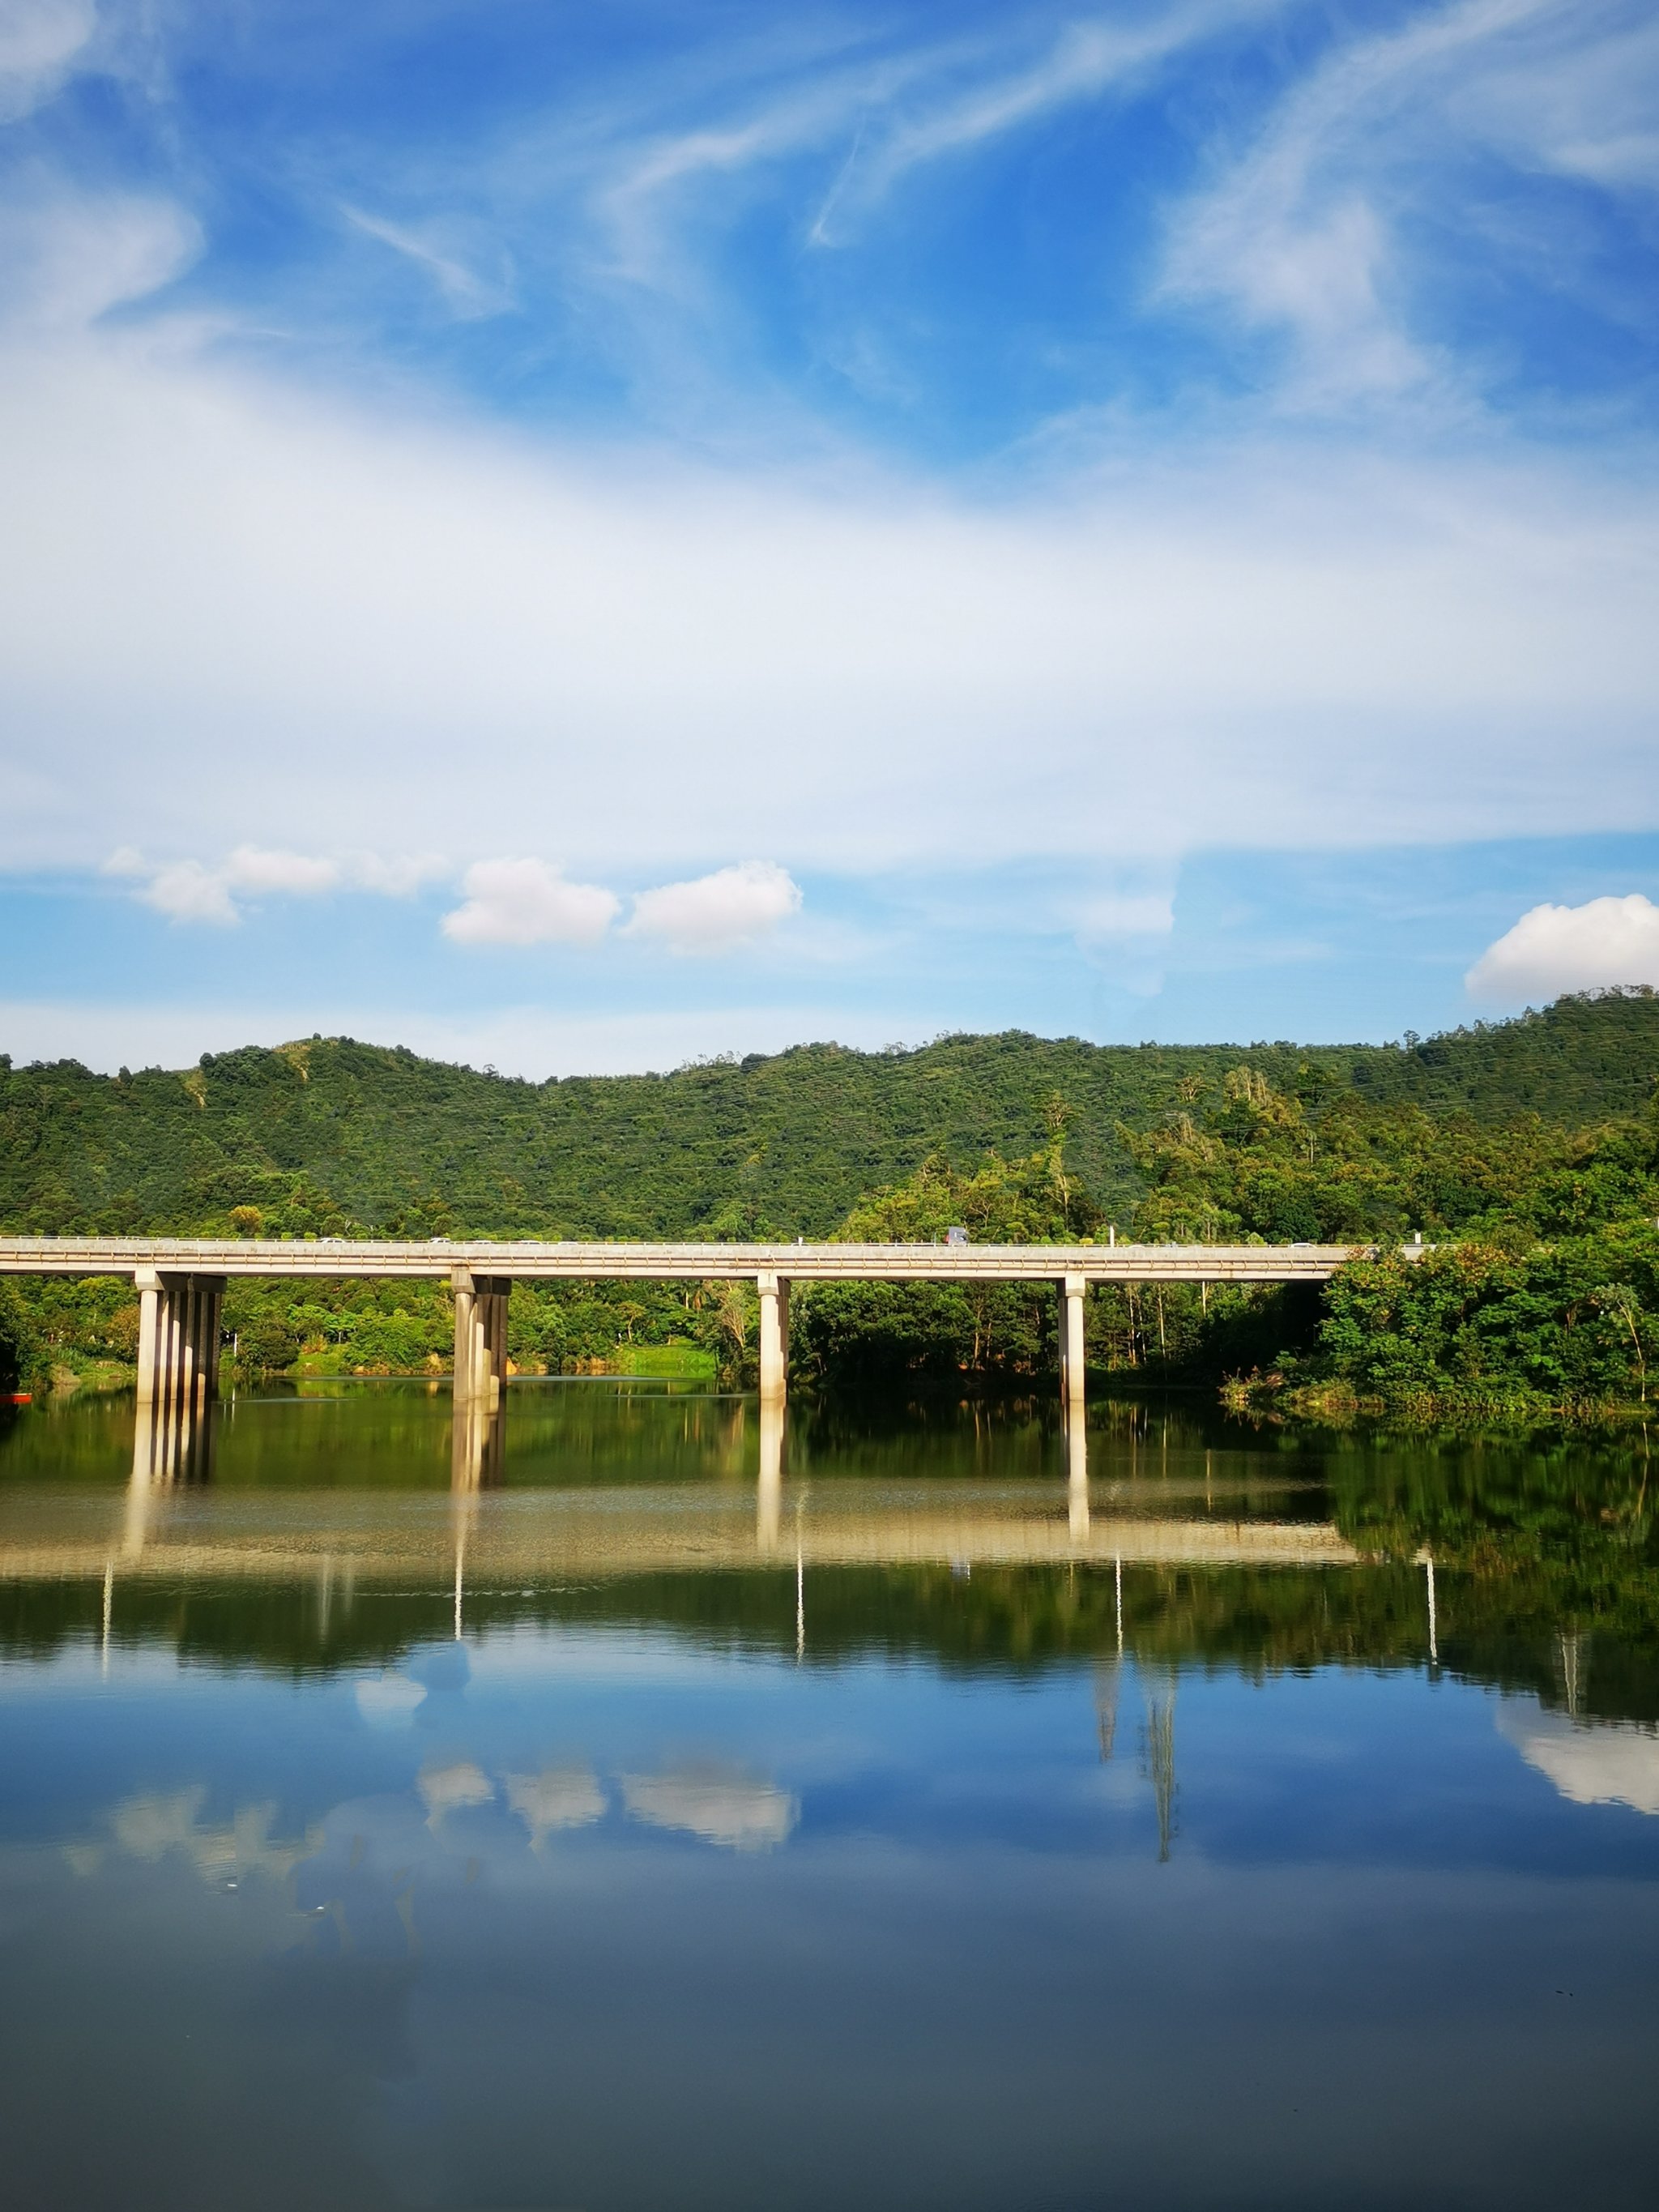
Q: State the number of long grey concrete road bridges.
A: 1